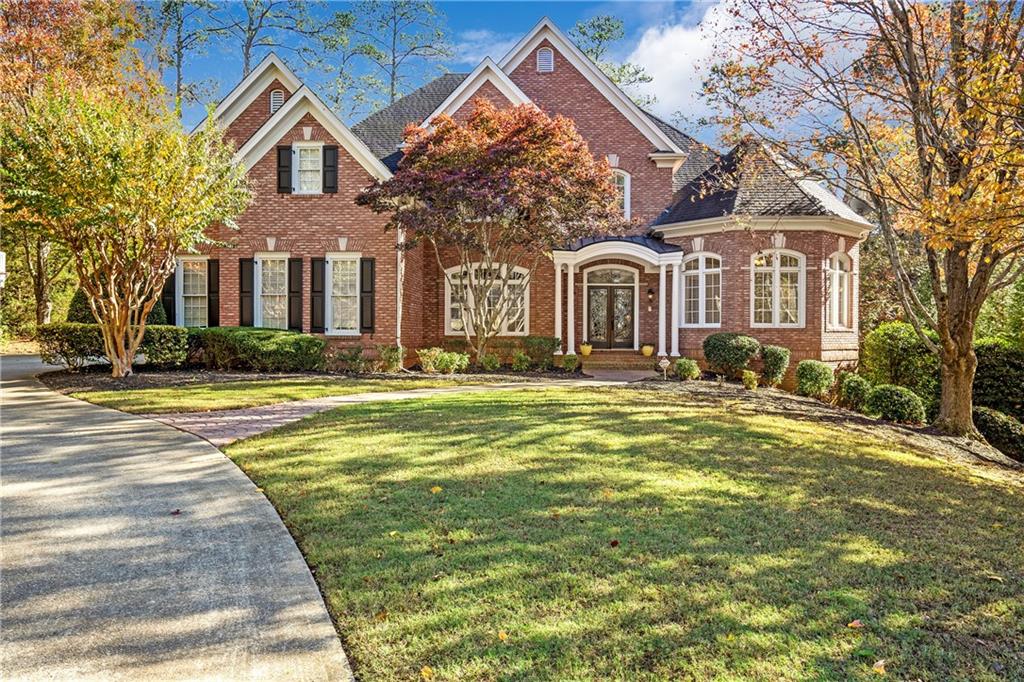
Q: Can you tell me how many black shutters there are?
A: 8